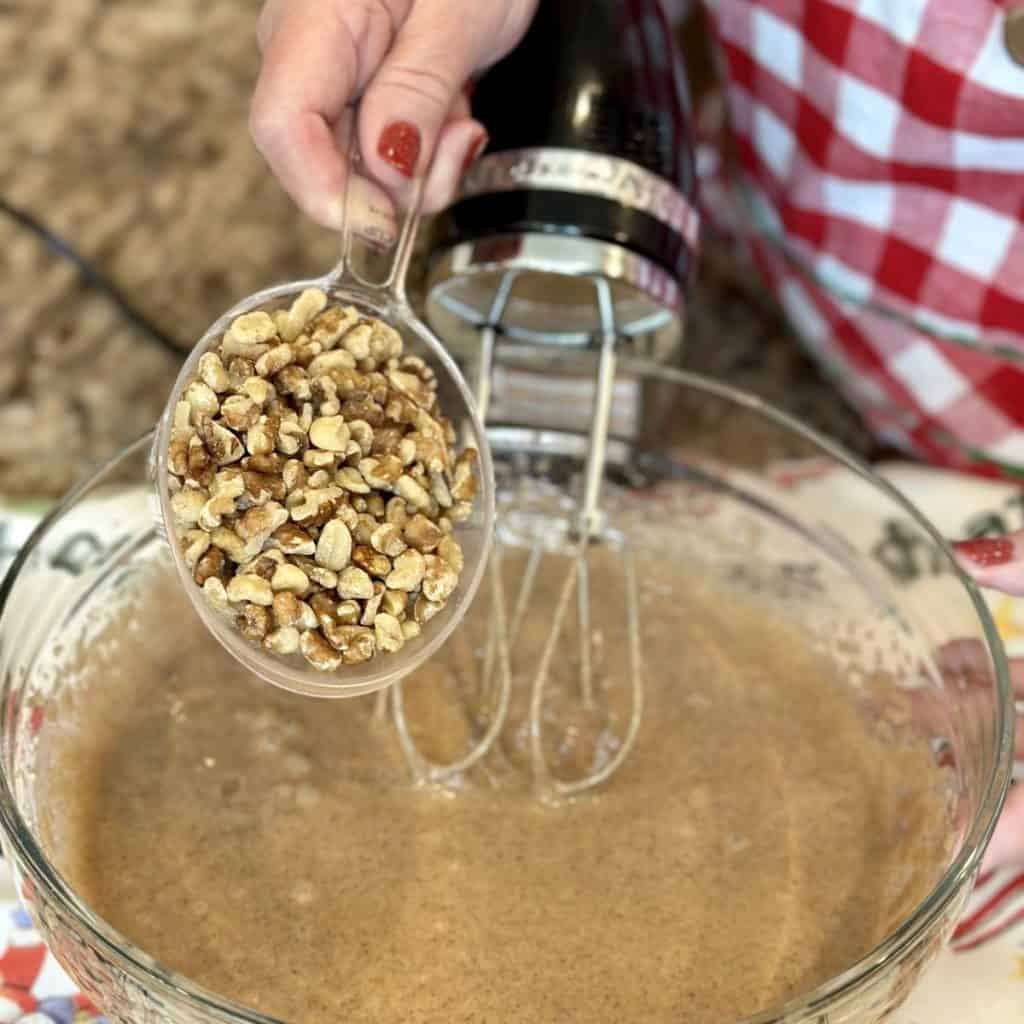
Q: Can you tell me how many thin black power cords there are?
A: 1